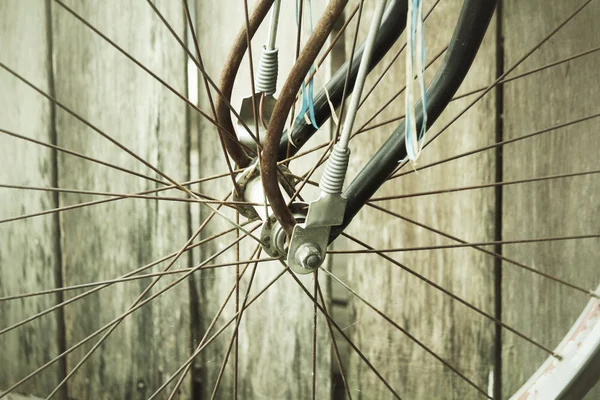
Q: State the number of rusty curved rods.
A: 2